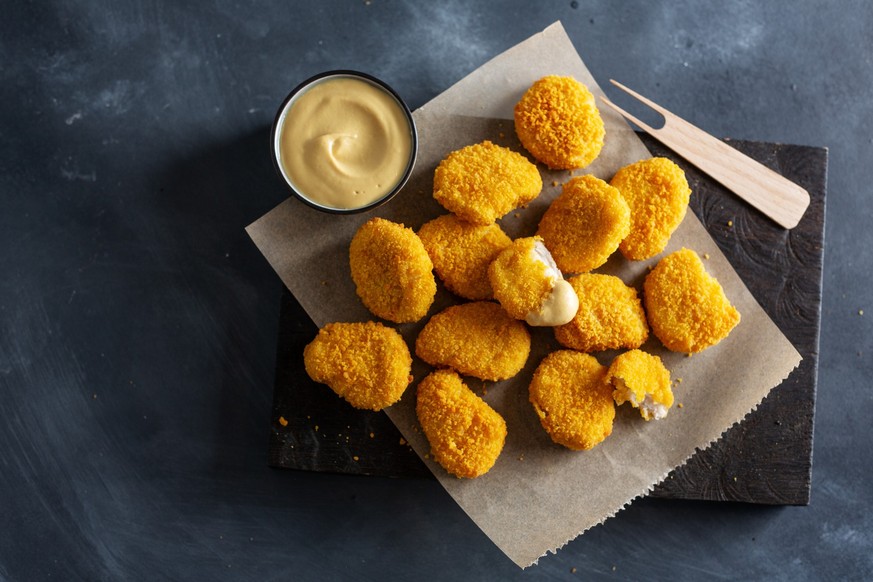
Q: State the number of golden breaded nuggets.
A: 14